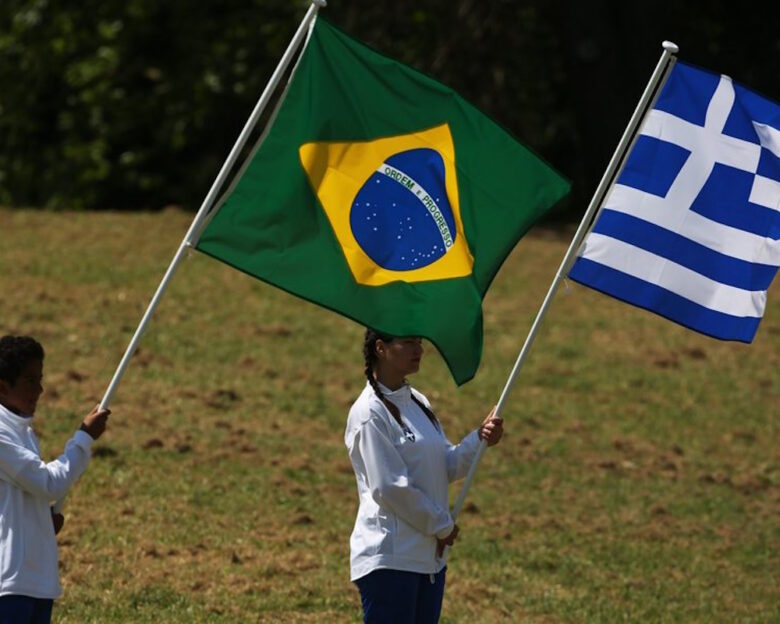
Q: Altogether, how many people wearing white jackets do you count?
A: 2